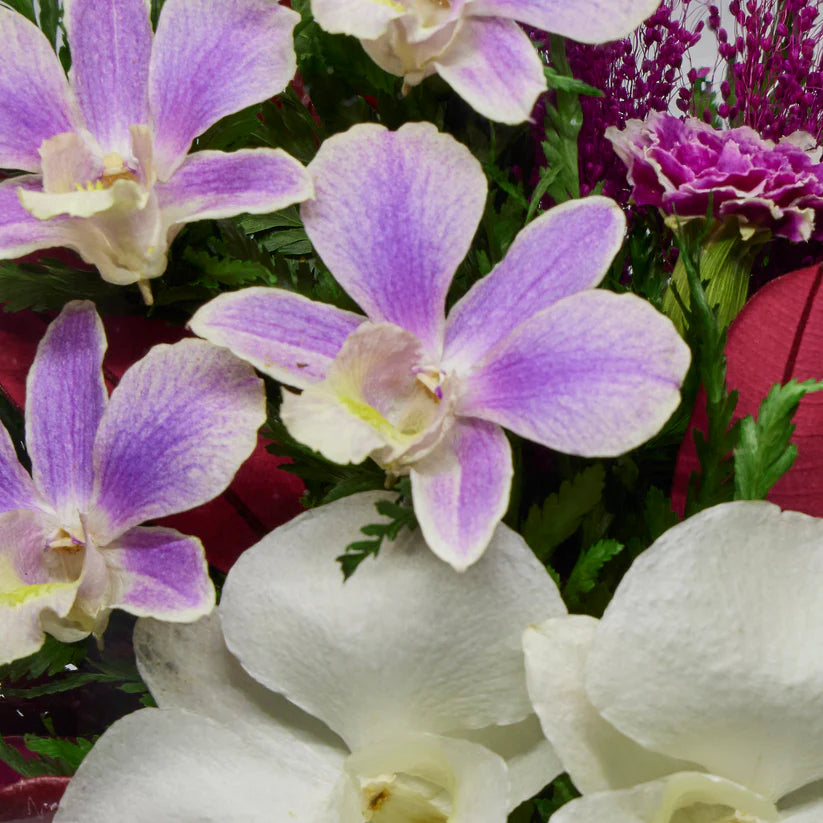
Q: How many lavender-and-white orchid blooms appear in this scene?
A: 4